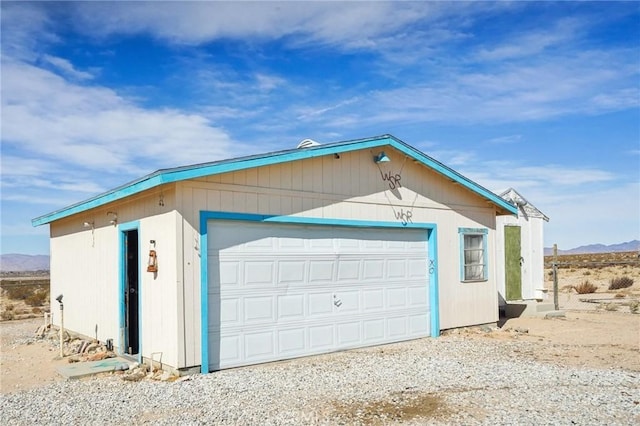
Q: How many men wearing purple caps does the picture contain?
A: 0